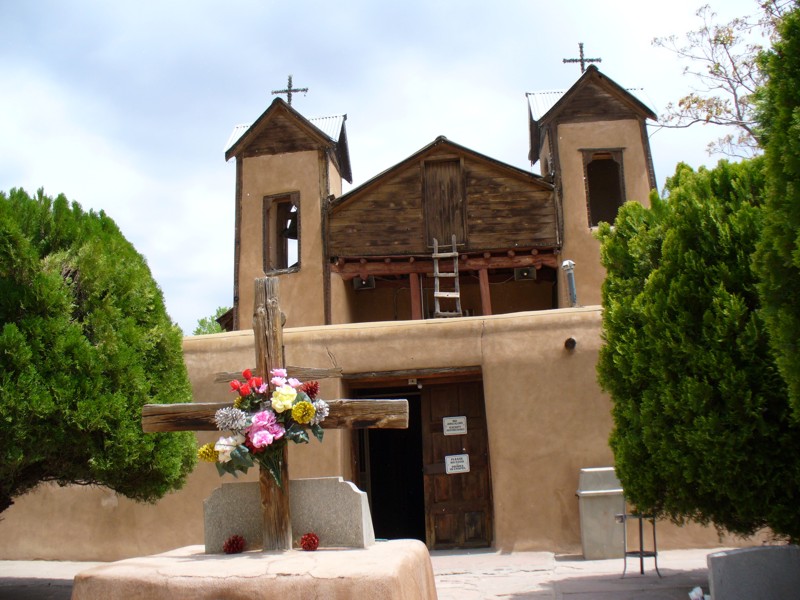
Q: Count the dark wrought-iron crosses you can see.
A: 2